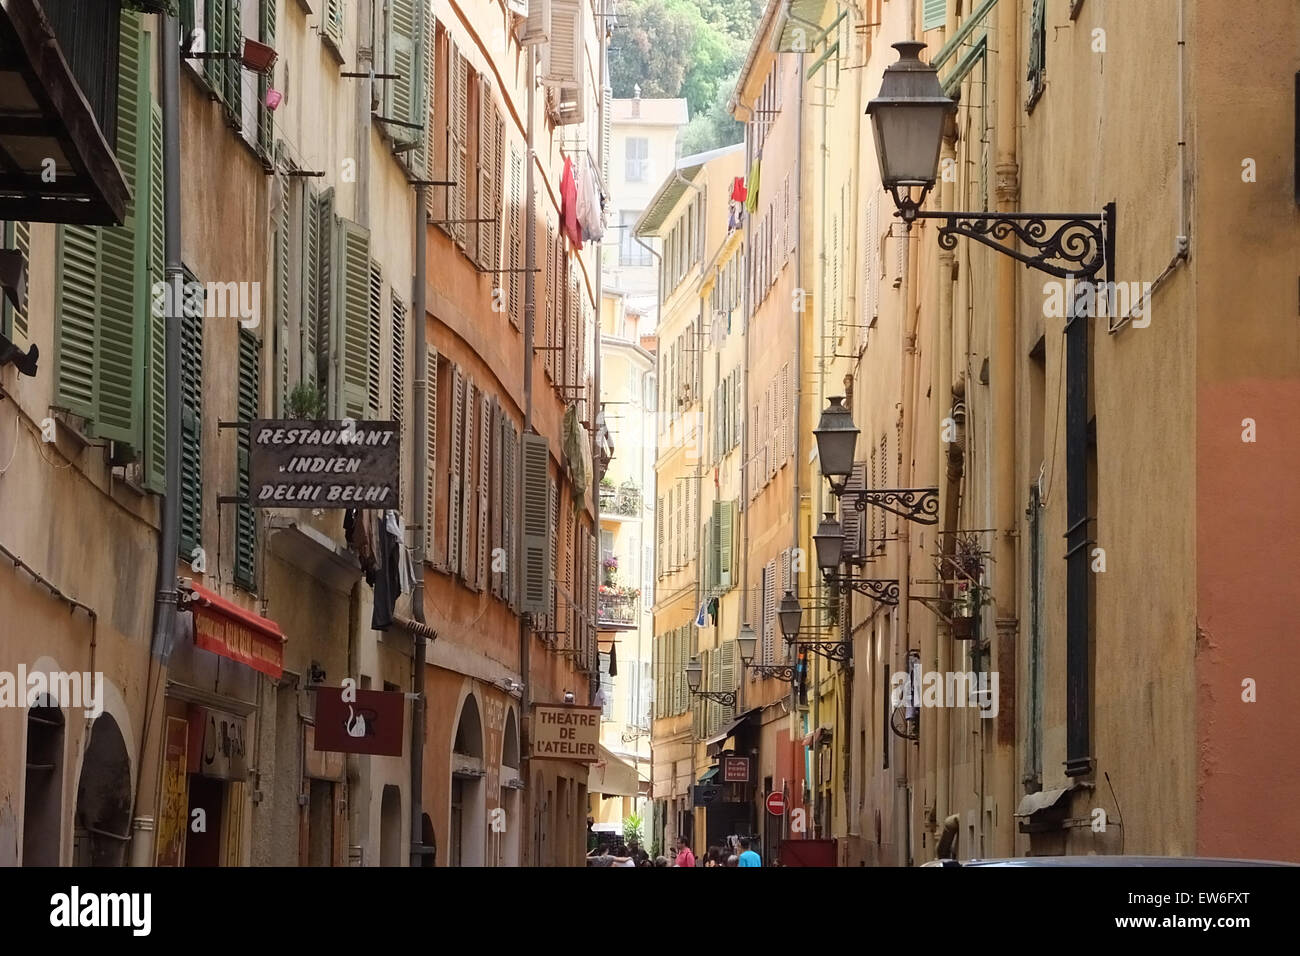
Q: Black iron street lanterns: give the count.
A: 6